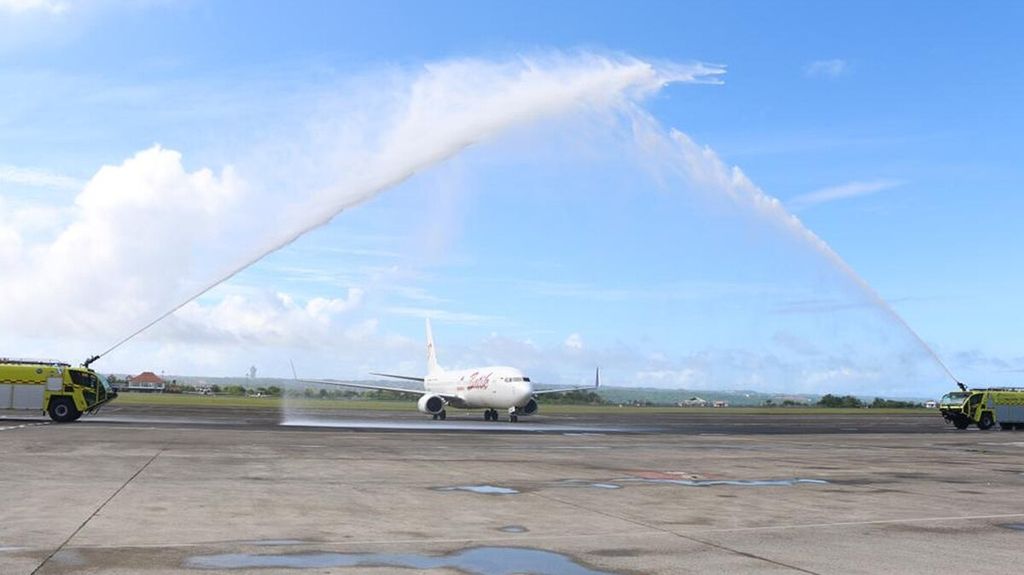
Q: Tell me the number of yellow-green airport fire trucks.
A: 2